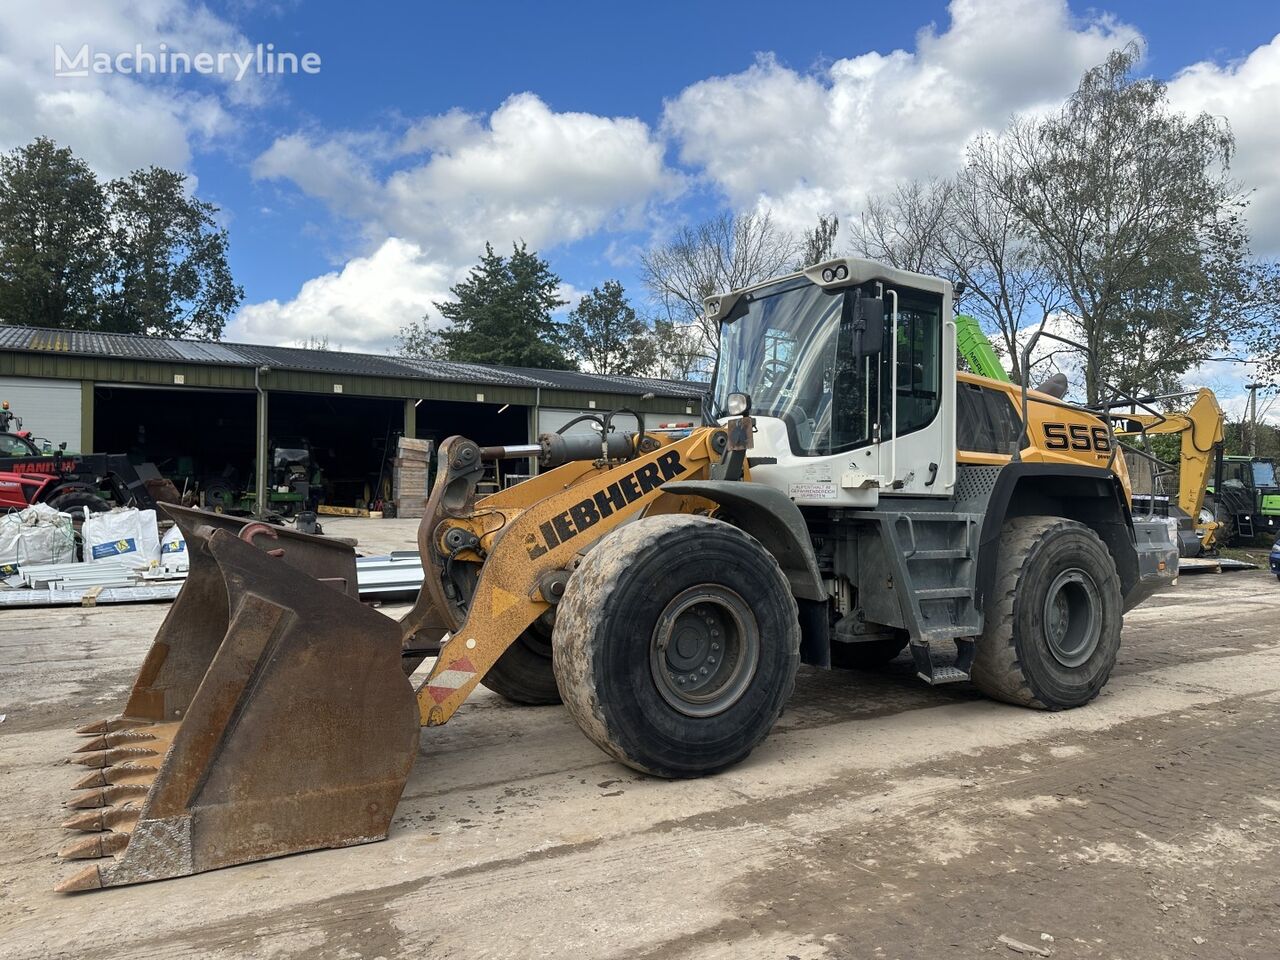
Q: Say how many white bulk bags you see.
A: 3